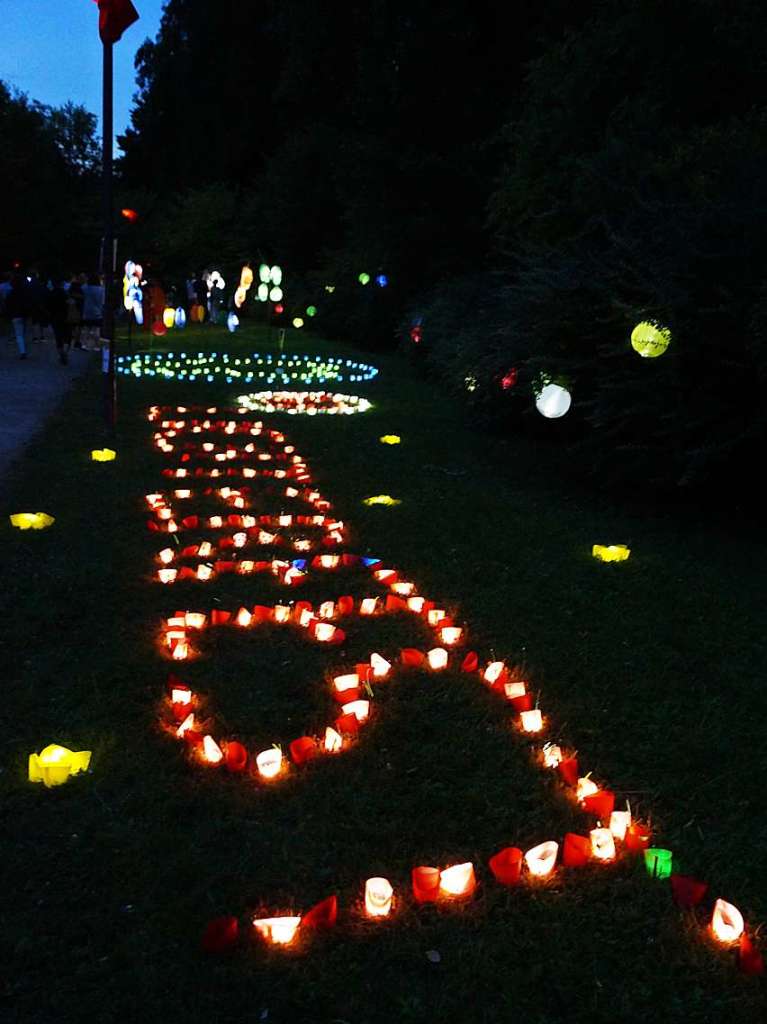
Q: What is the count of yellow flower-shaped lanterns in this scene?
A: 6